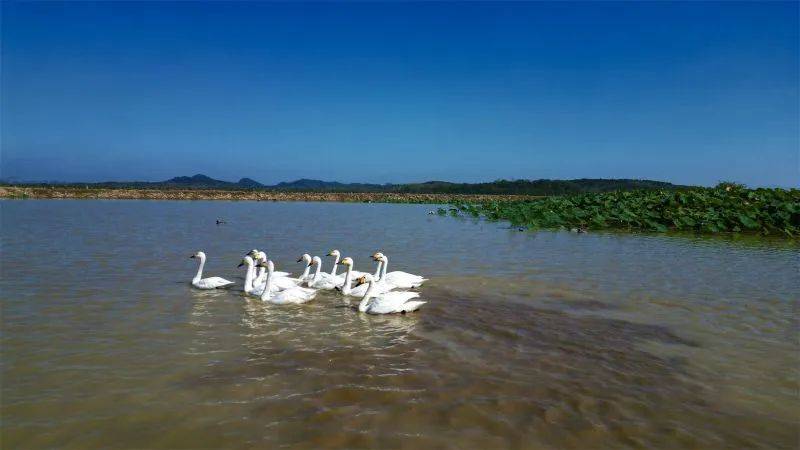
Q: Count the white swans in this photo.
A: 12